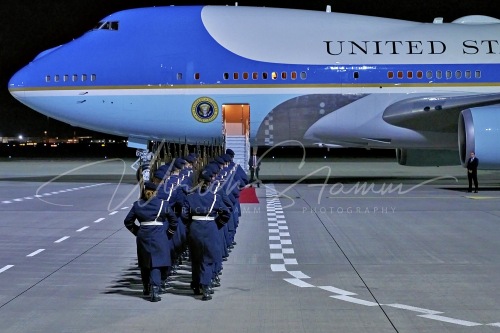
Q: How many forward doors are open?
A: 1